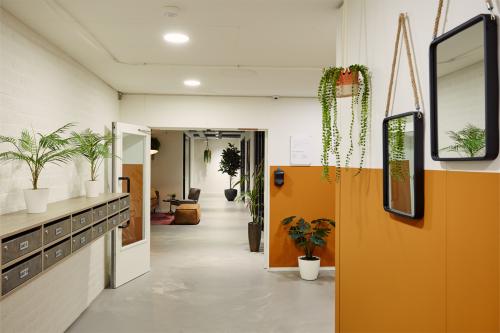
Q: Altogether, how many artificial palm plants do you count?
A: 2